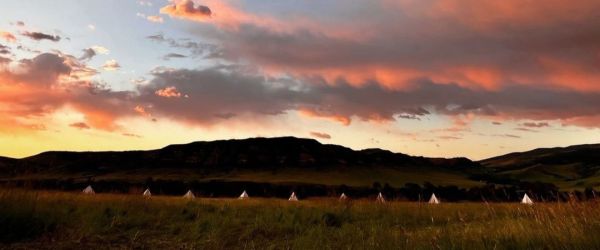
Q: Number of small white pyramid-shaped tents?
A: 9